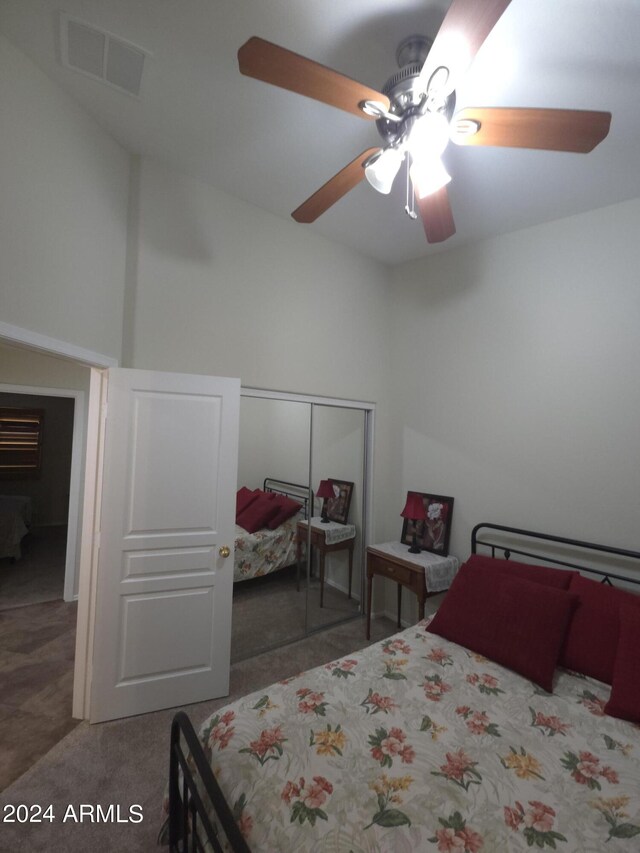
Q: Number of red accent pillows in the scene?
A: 4